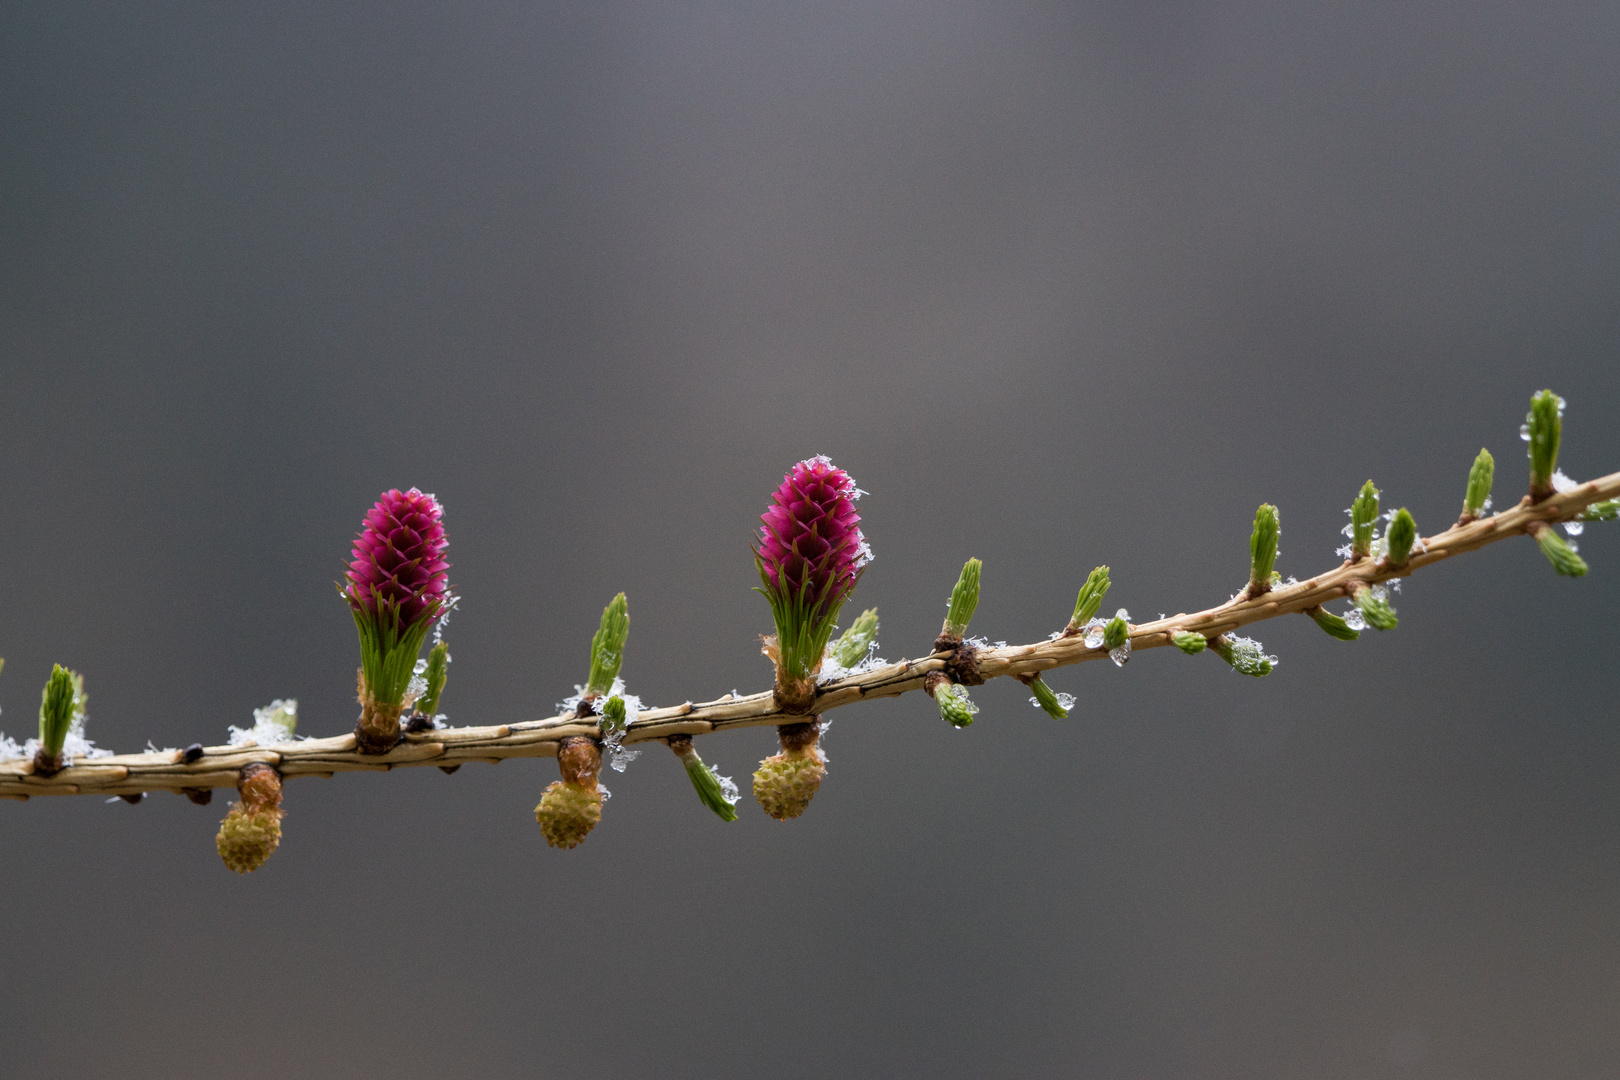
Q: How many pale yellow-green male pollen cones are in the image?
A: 3